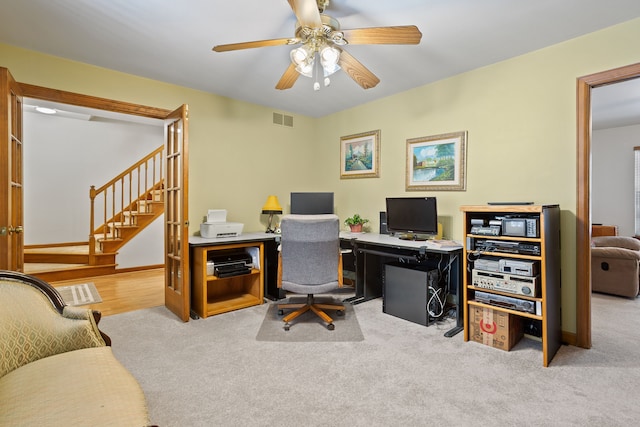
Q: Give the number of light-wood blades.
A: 5